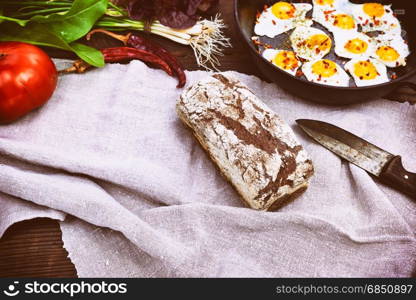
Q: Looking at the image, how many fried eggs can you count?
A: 10